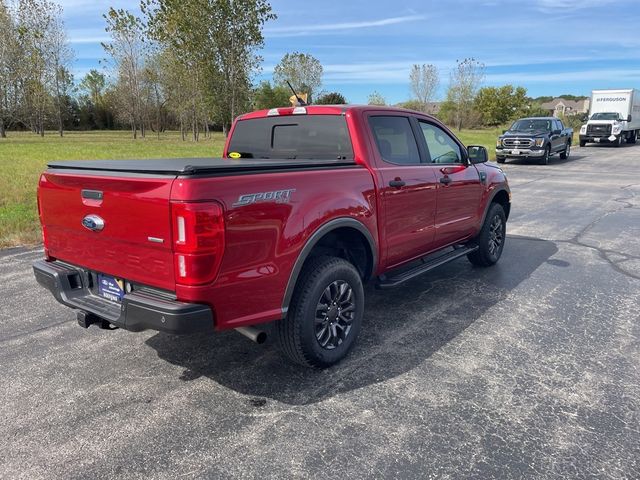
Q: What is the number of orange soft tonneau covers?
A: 0